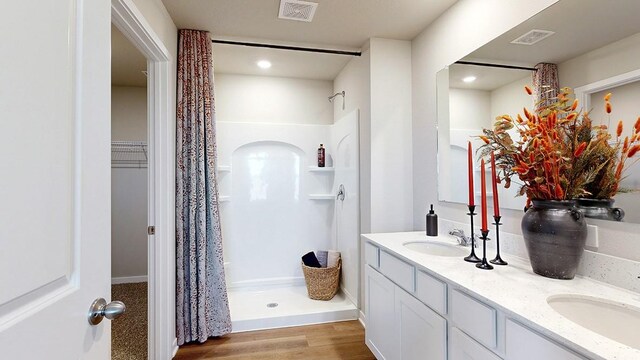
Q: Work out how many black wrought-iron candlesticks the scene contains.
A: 3